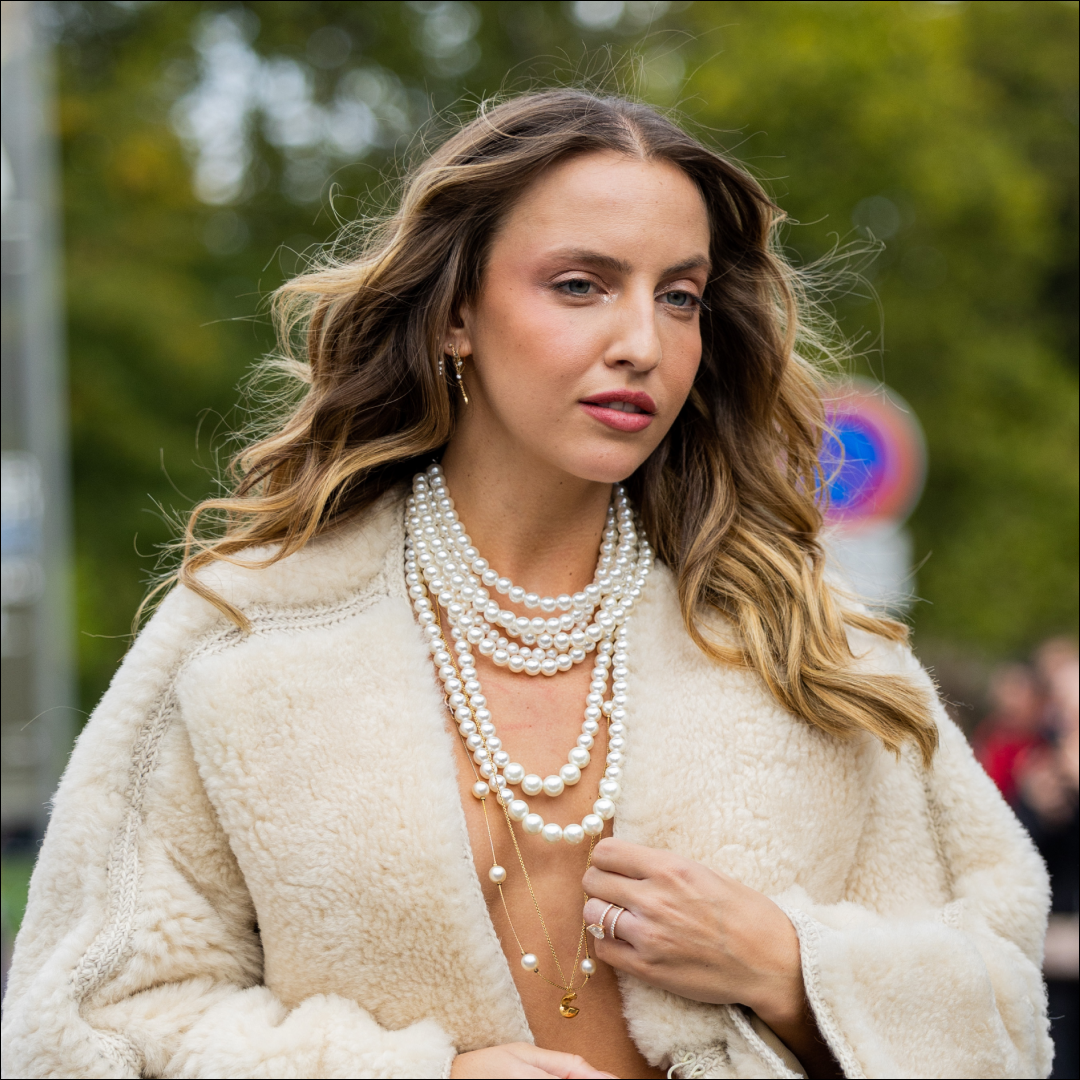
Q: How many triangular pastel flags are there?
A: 0